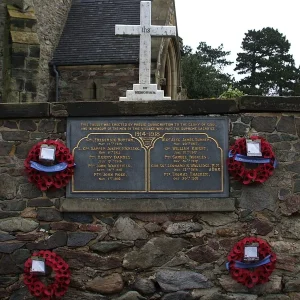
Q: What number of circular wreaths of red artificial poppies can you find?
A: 4